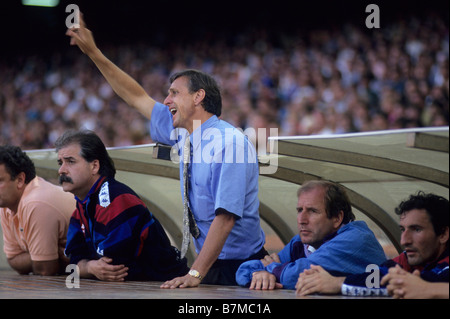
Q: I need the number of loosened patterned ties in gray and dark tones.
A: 1